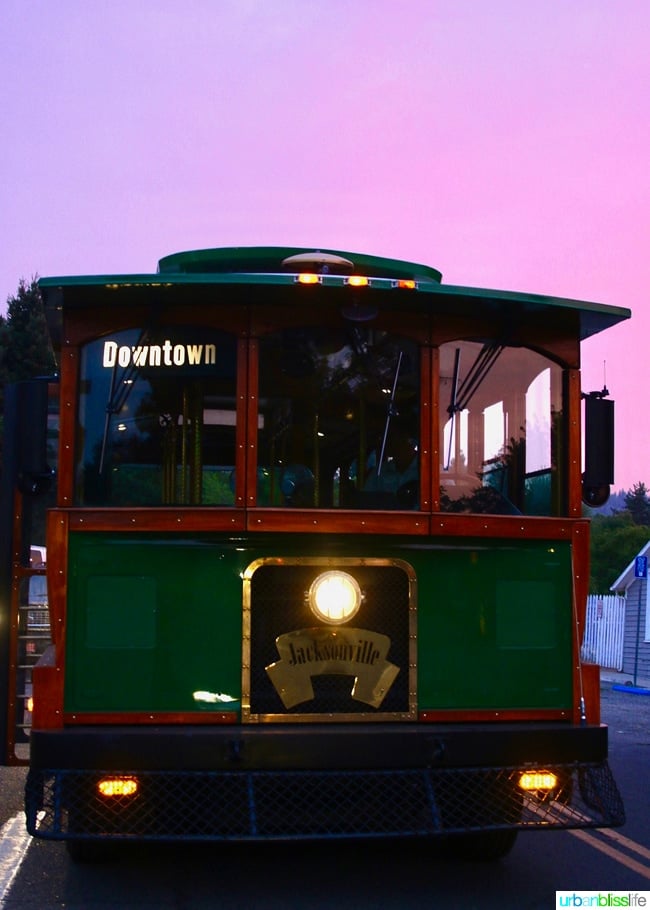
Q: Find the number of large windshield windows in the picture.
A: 3